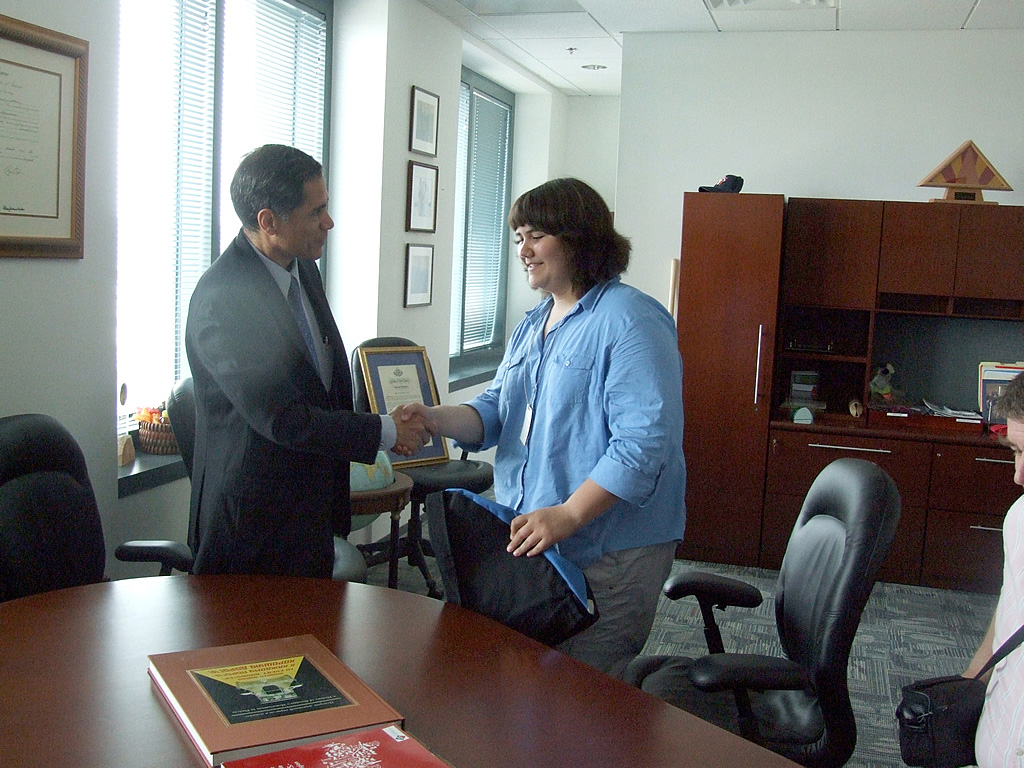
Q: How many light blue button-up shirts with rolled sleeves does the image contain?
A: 1